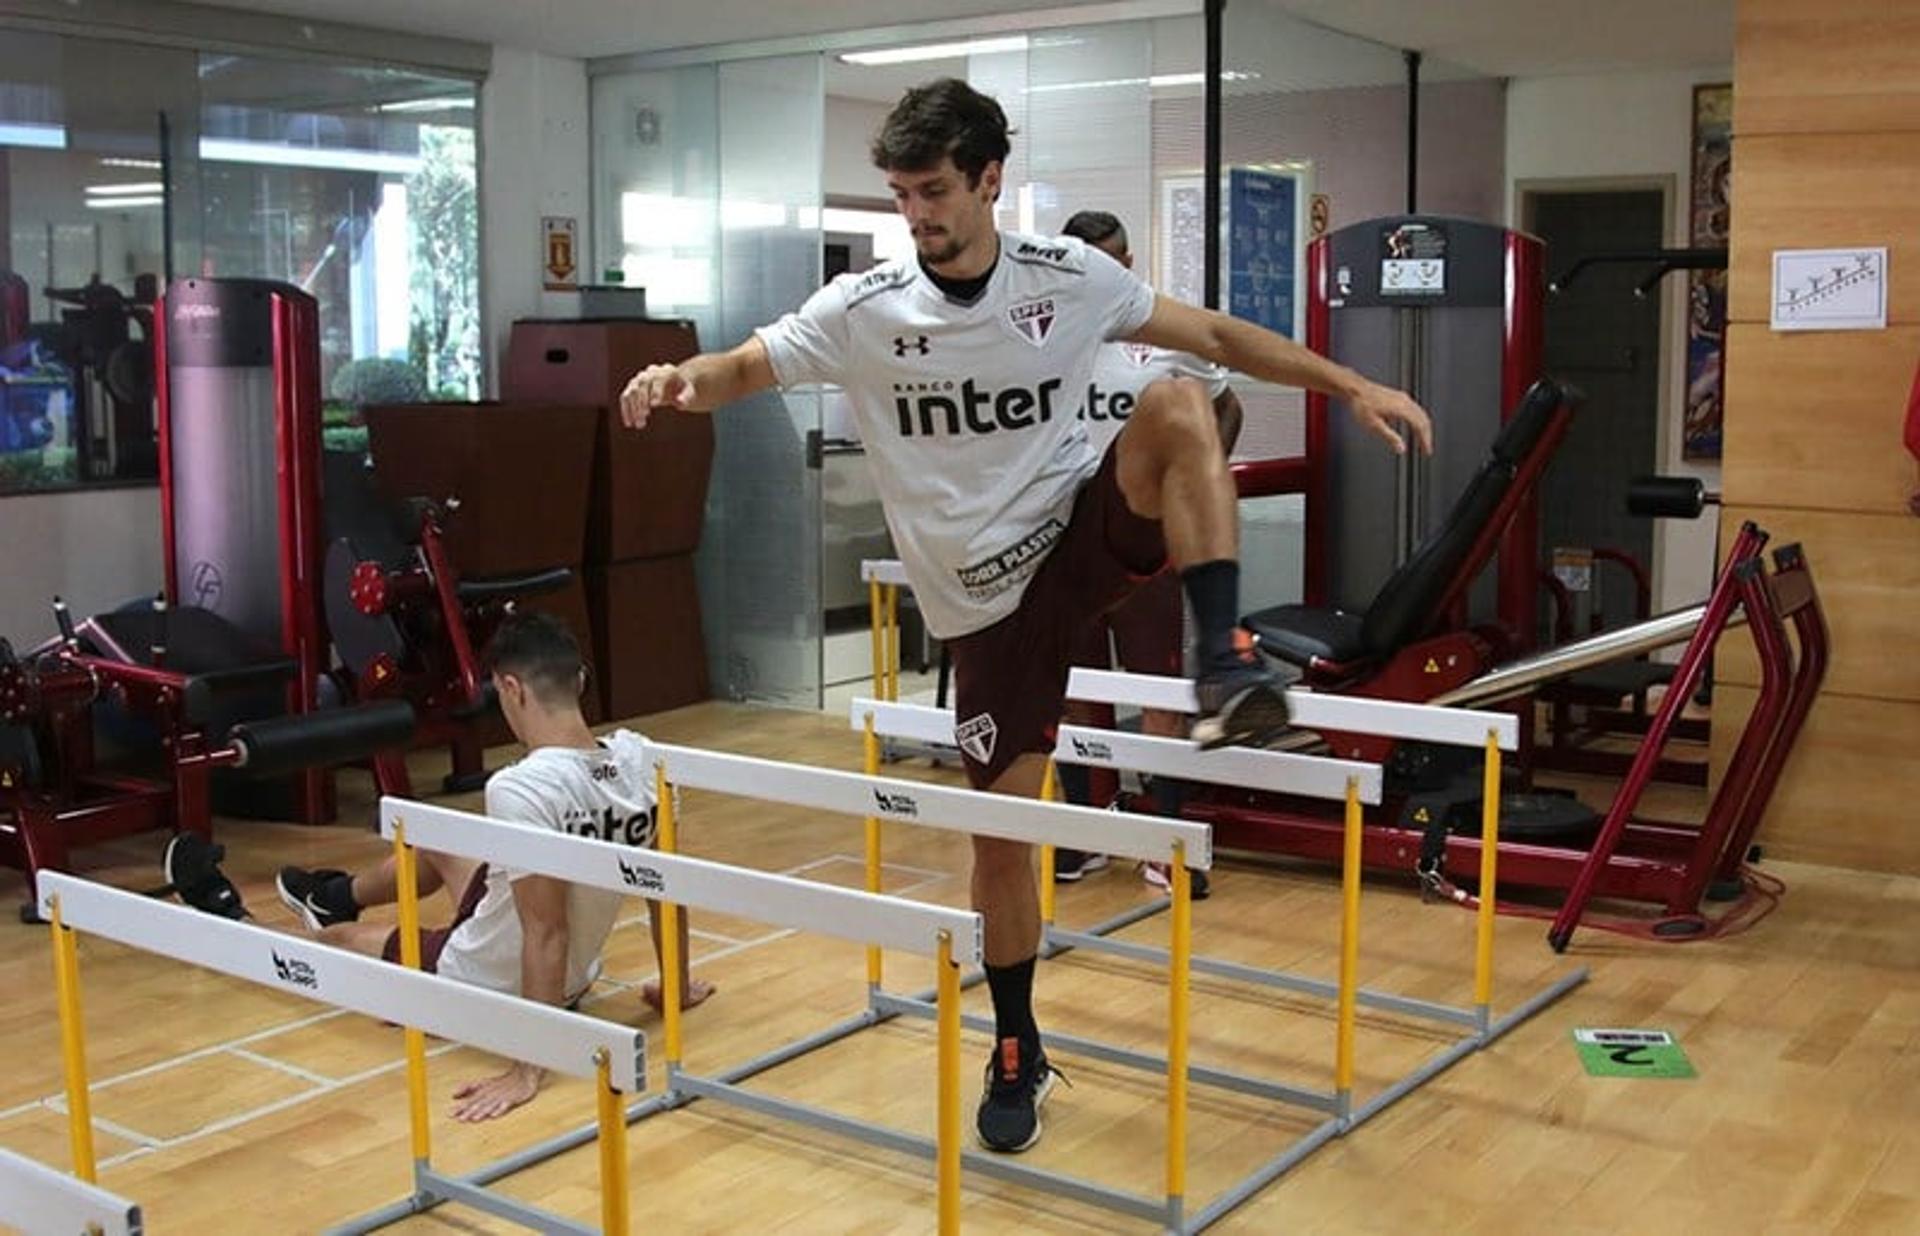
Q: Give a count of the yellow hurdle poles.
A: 12